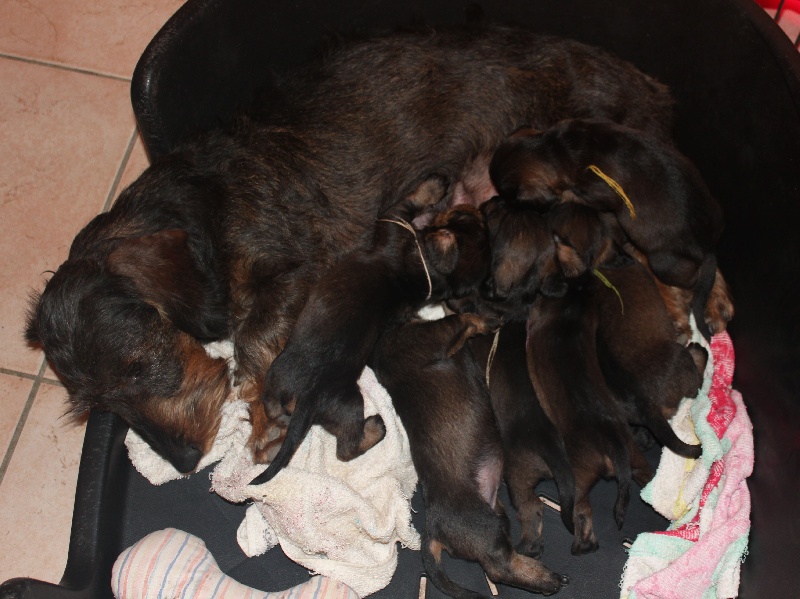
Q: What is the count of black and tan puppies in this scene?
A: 6